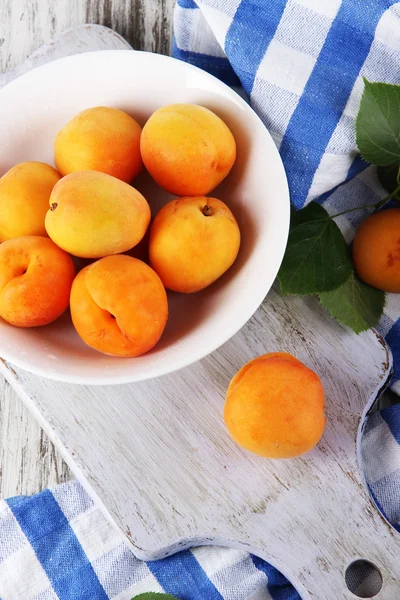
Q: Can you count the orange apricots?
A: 9